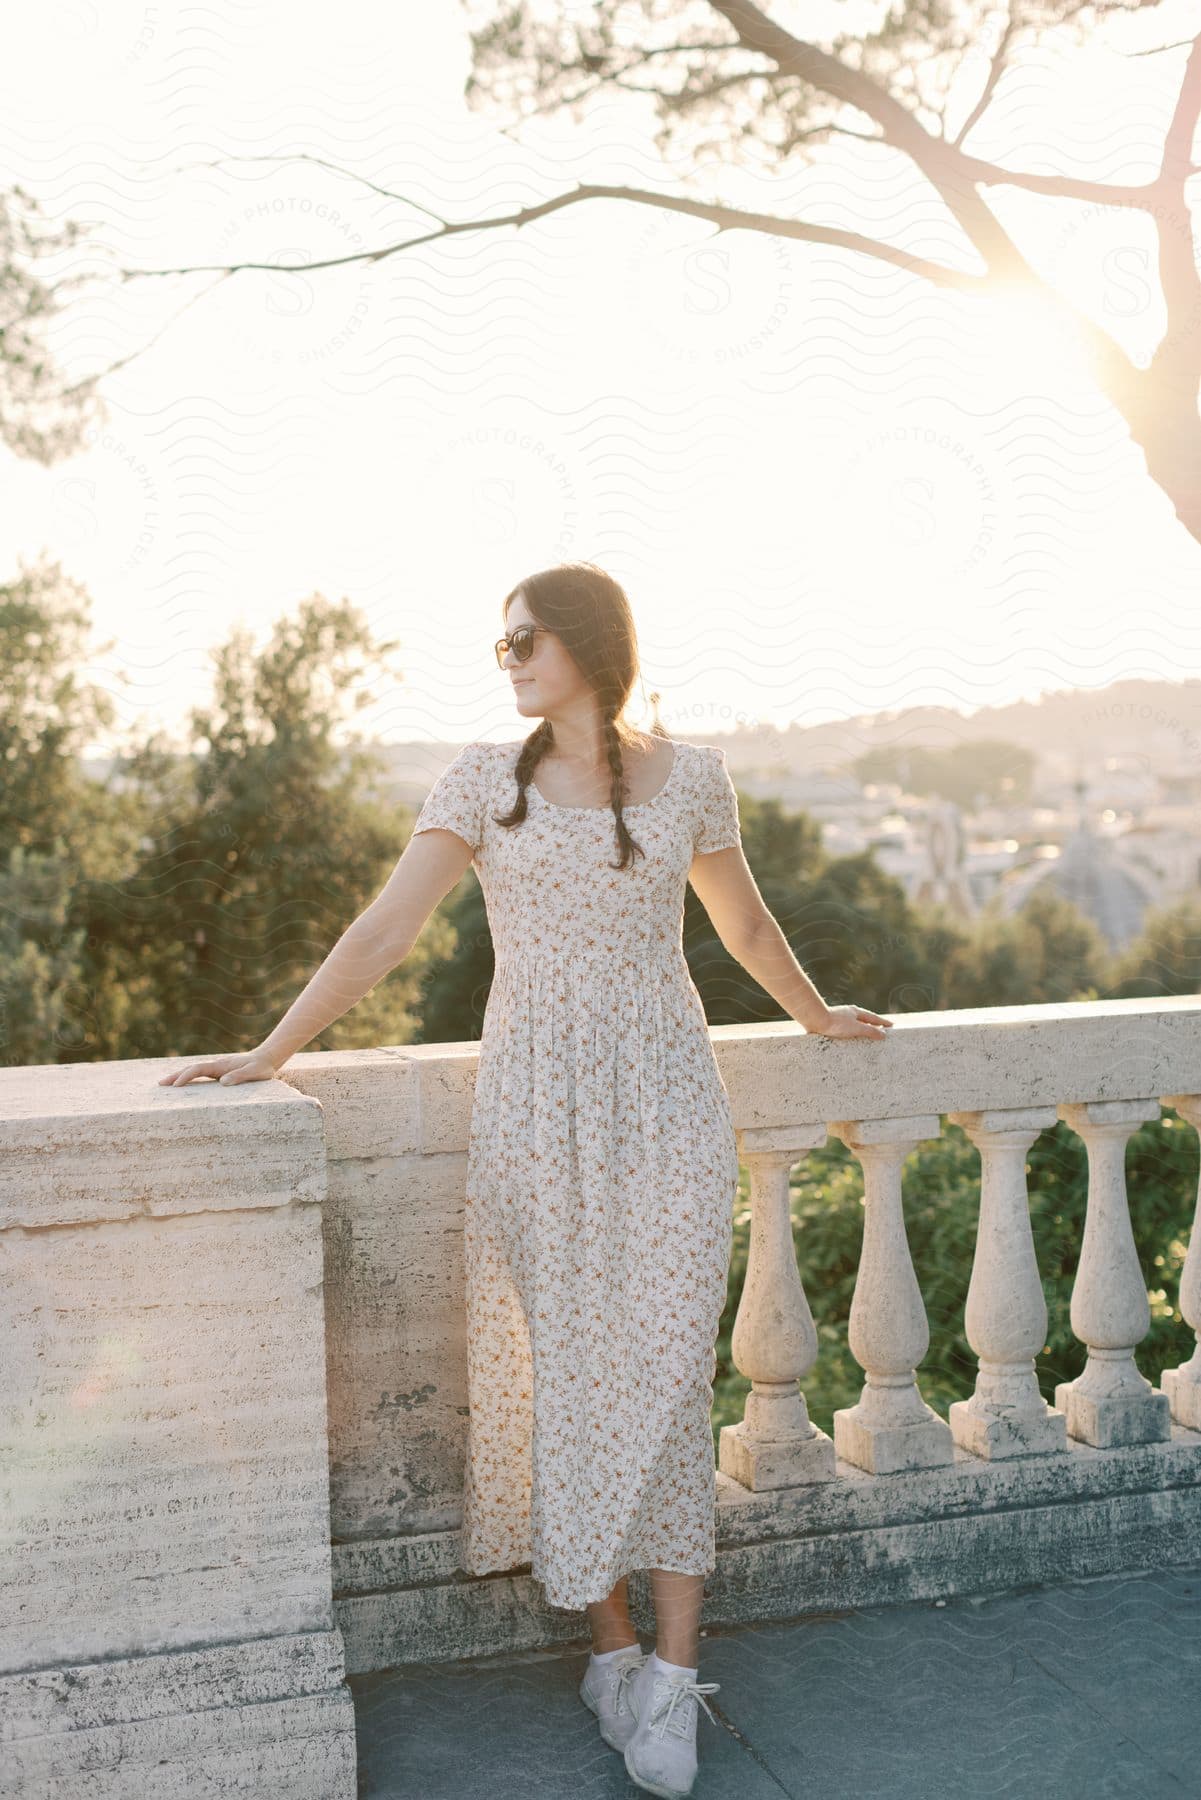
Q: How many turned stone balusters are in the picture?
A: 5